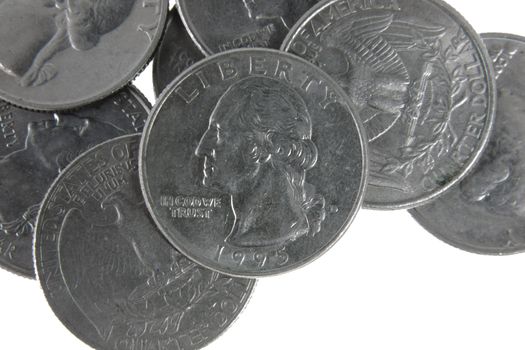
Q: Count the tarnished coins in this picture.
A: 8